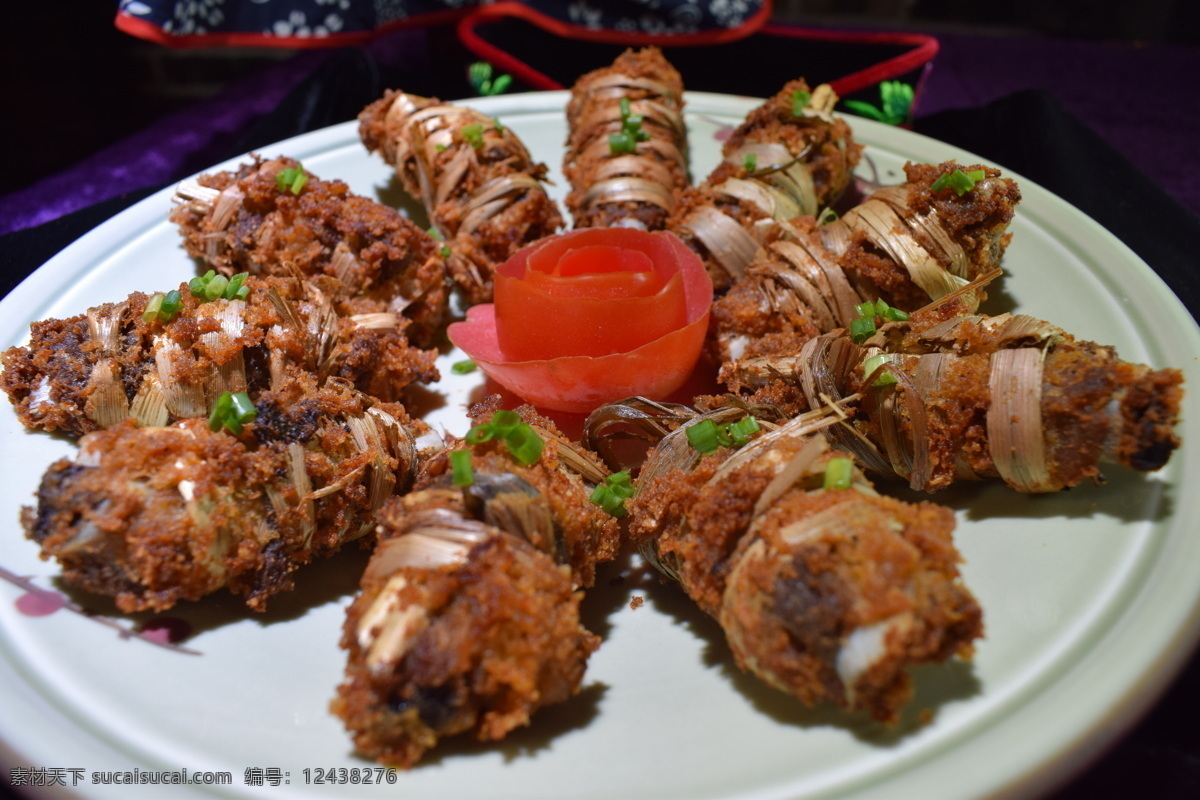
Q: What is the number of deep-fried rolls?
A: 10